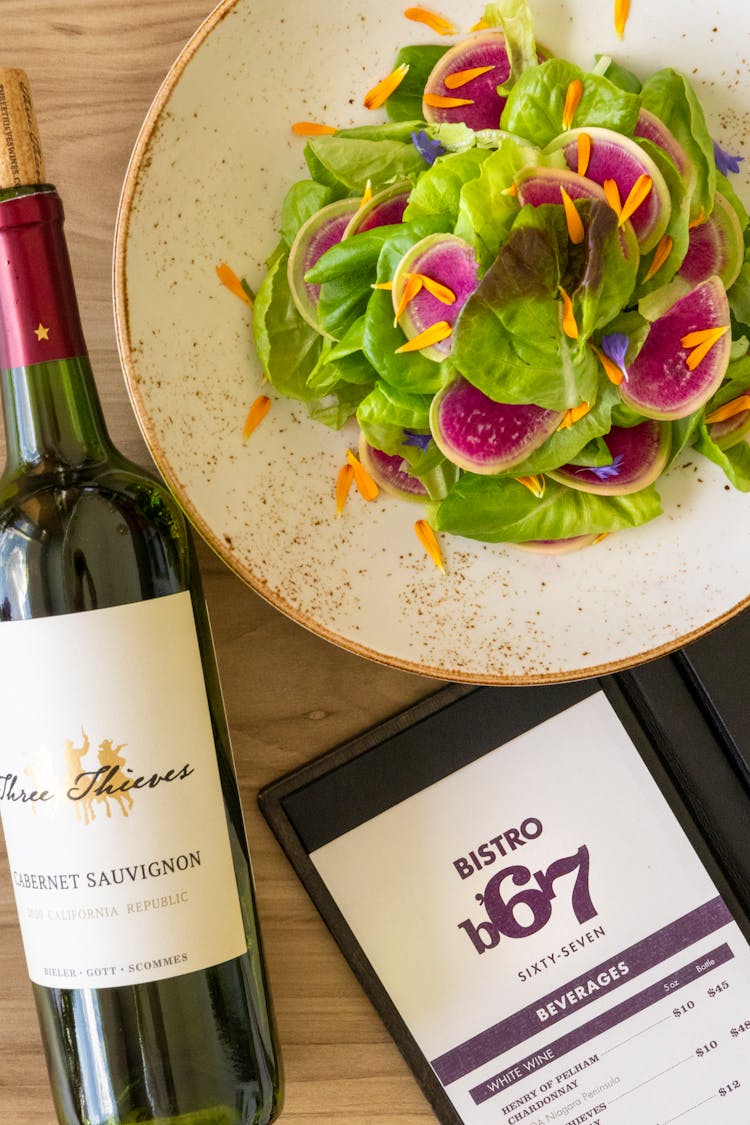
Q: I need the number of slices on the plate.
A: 14